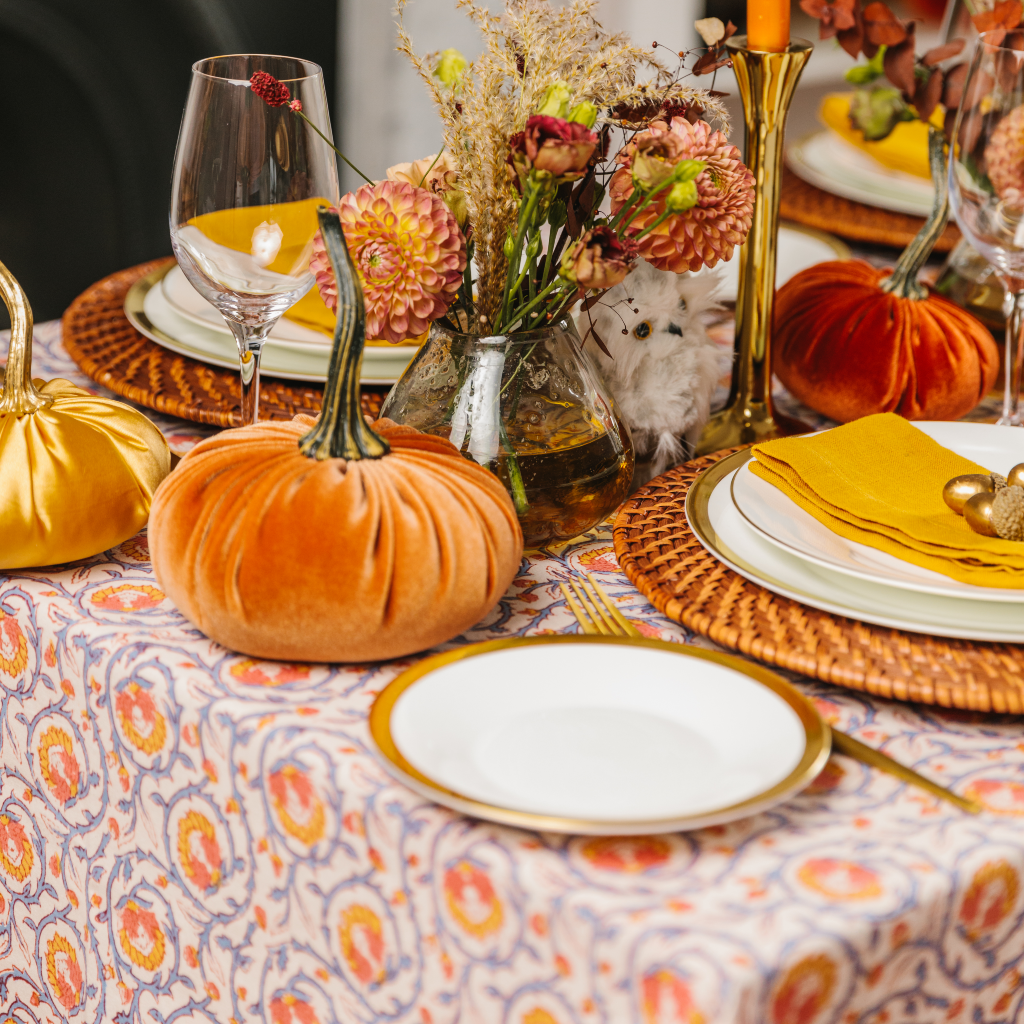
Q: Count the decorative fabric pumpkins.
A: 3